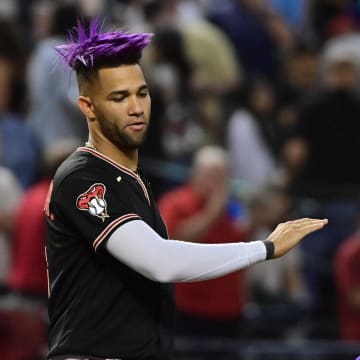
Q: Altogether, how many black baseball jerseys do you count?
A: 1